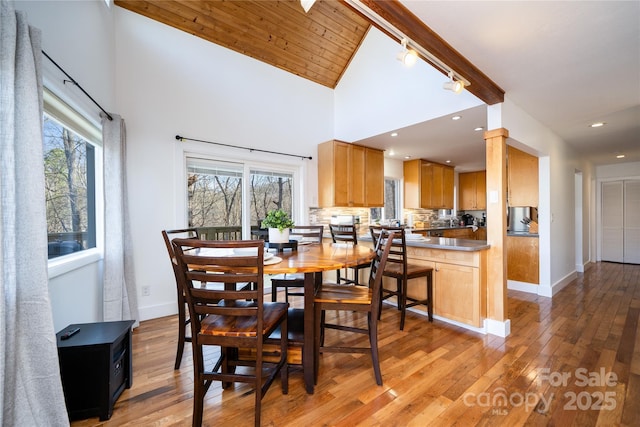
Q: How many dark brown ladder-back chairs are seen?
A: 6